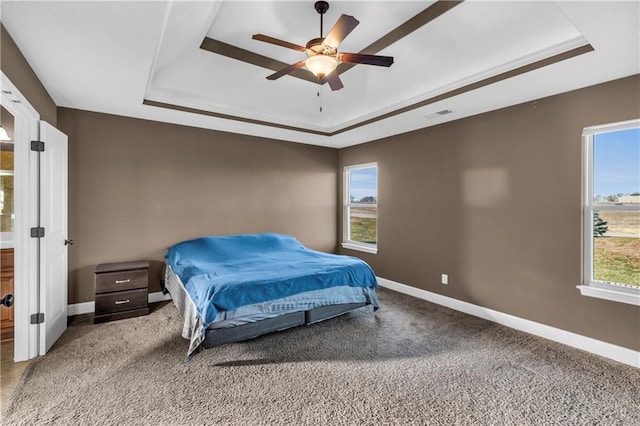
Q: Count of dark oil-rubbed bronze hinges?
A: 3